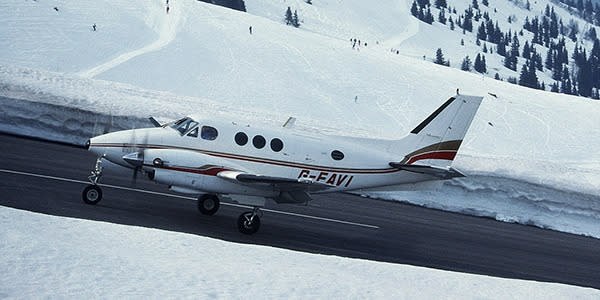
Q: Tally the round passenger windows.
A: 4